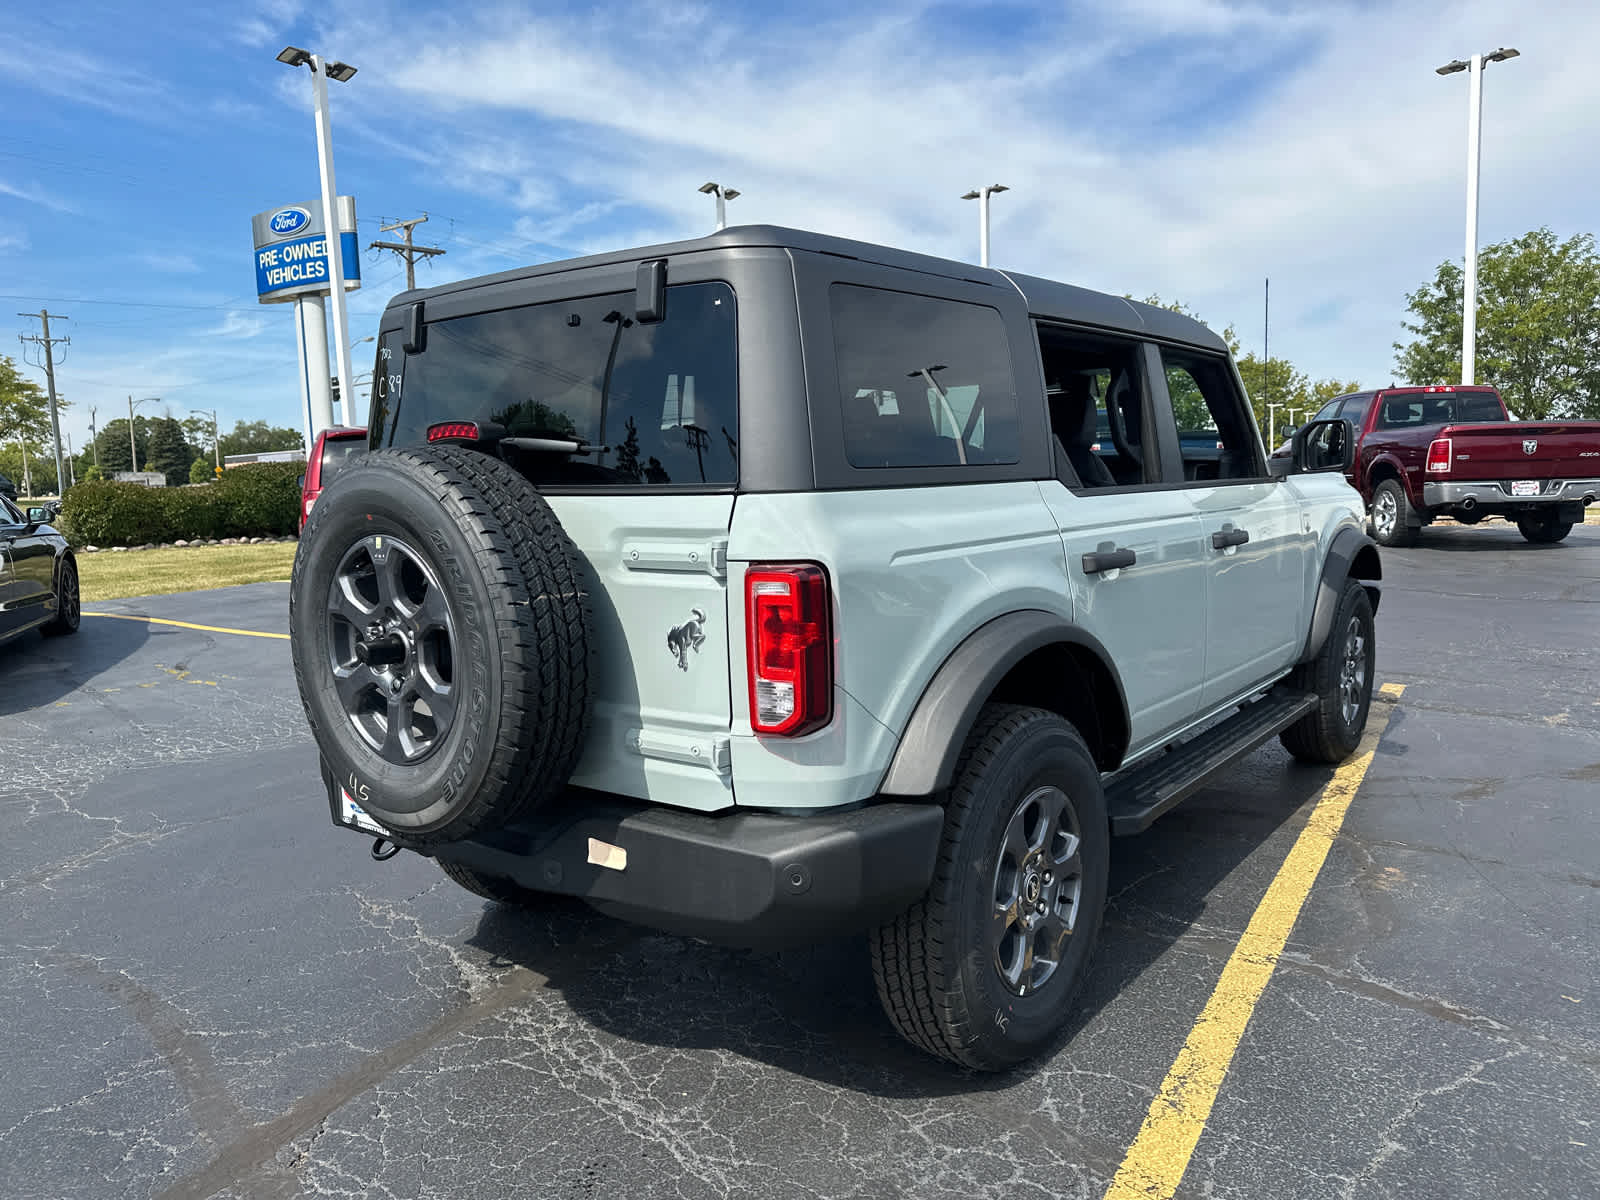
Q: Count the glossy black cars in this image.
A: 1